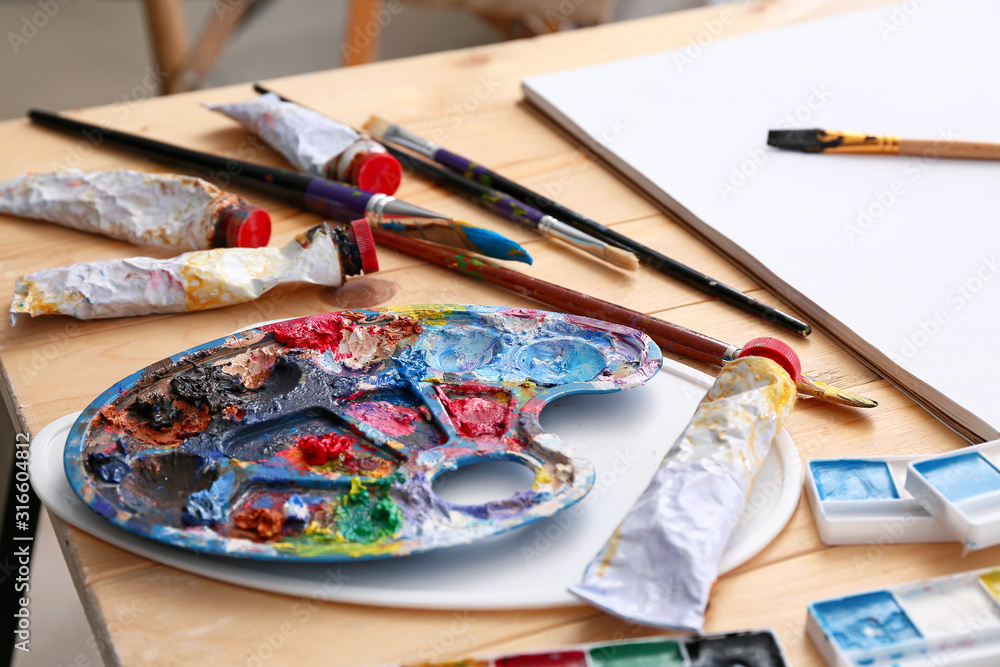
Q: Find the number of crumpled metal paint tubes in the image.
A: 4